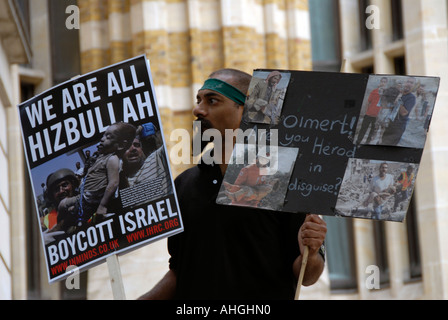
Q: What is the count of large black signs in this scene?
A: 2